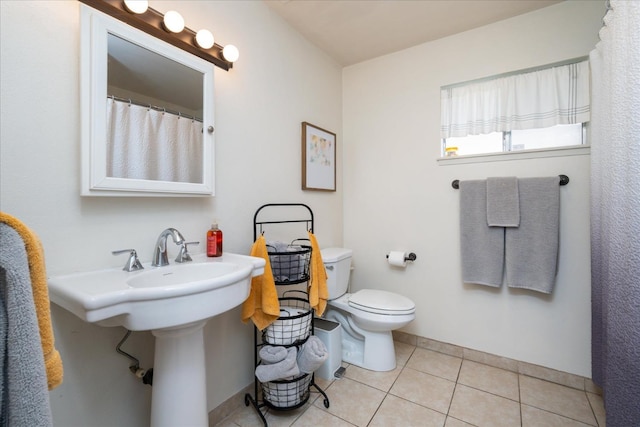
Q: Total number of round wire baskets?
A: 3